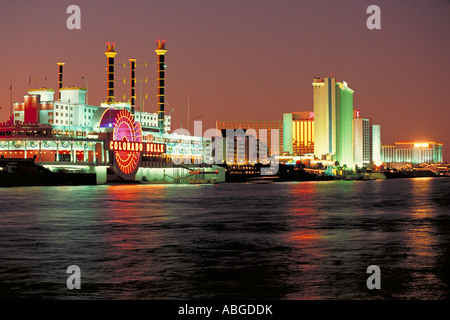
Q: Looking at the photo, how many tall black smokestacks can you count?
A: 4